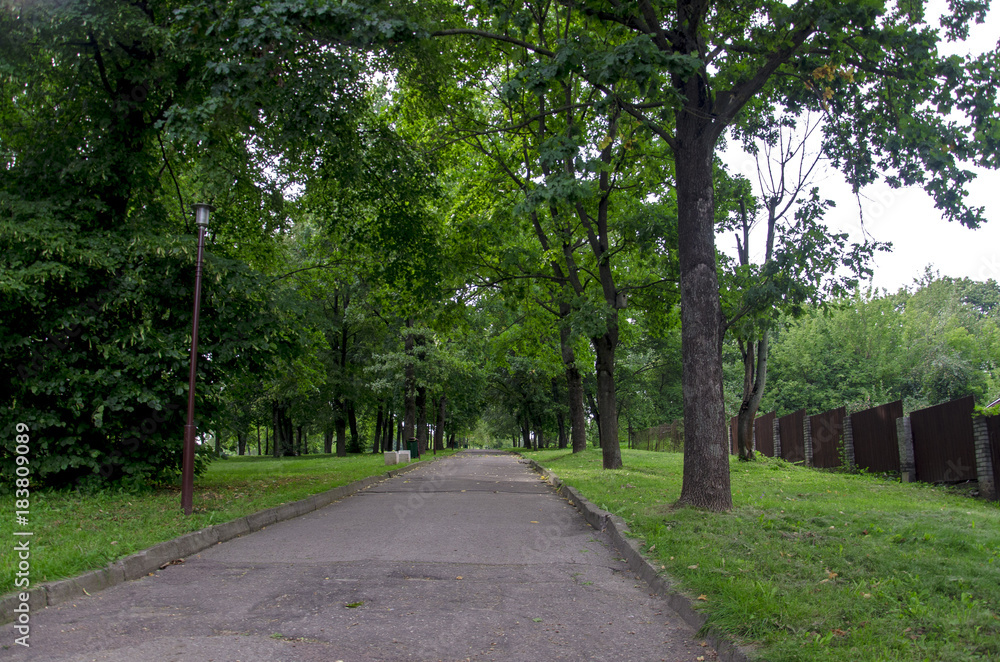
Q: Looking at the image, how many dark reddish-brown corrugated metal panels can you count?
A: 7